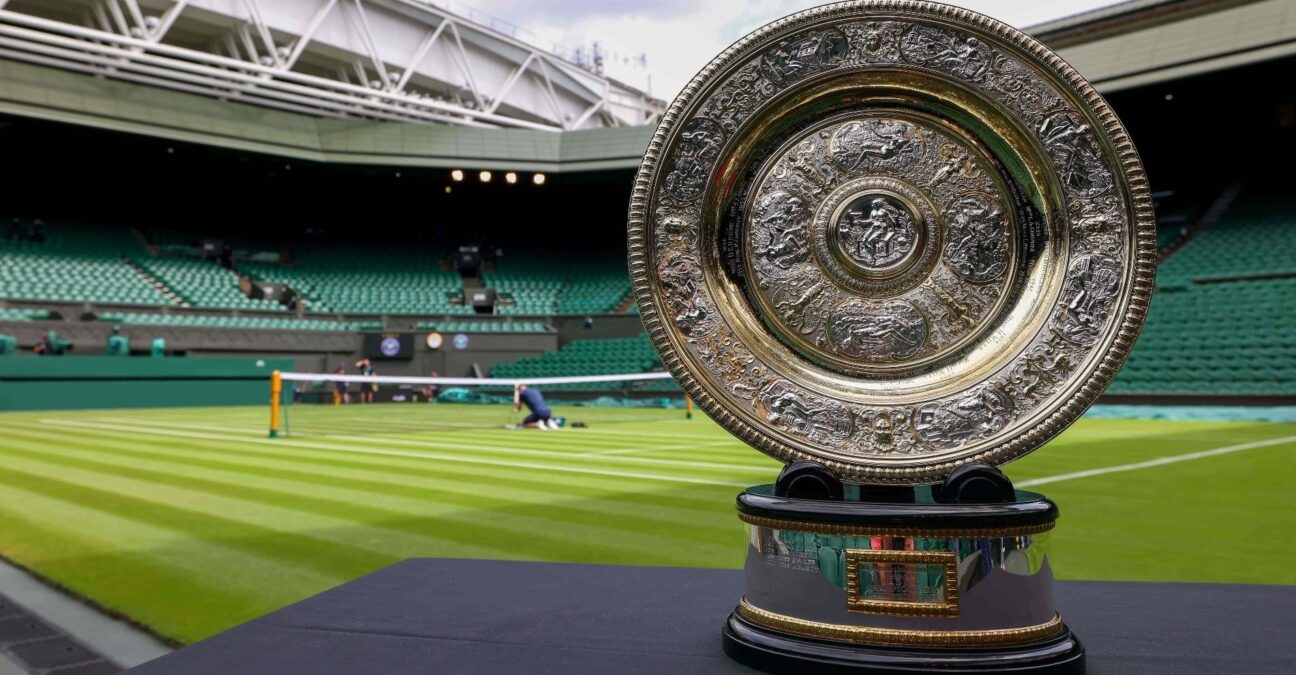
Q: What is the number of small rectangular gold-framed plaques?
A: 1